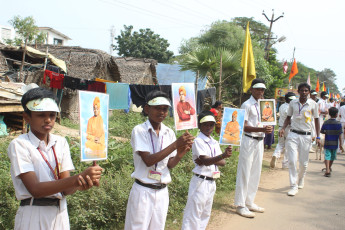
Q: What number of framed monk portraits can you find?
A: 4